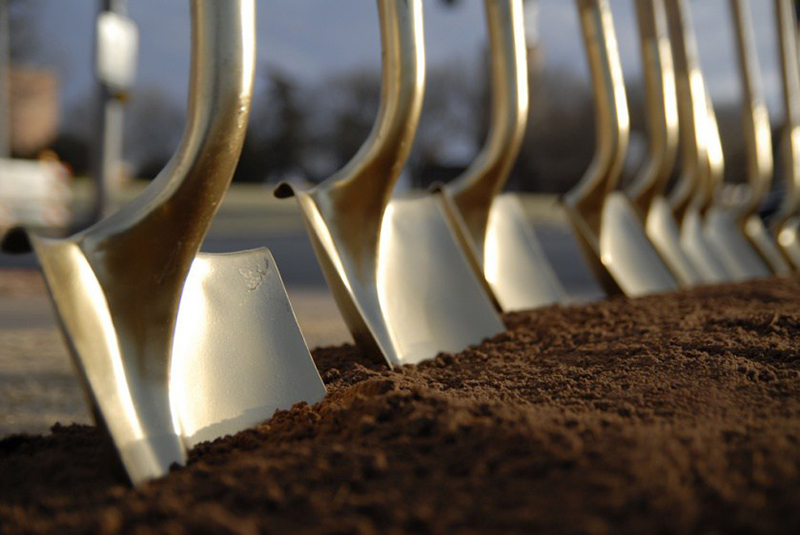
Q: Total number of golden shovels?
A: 9